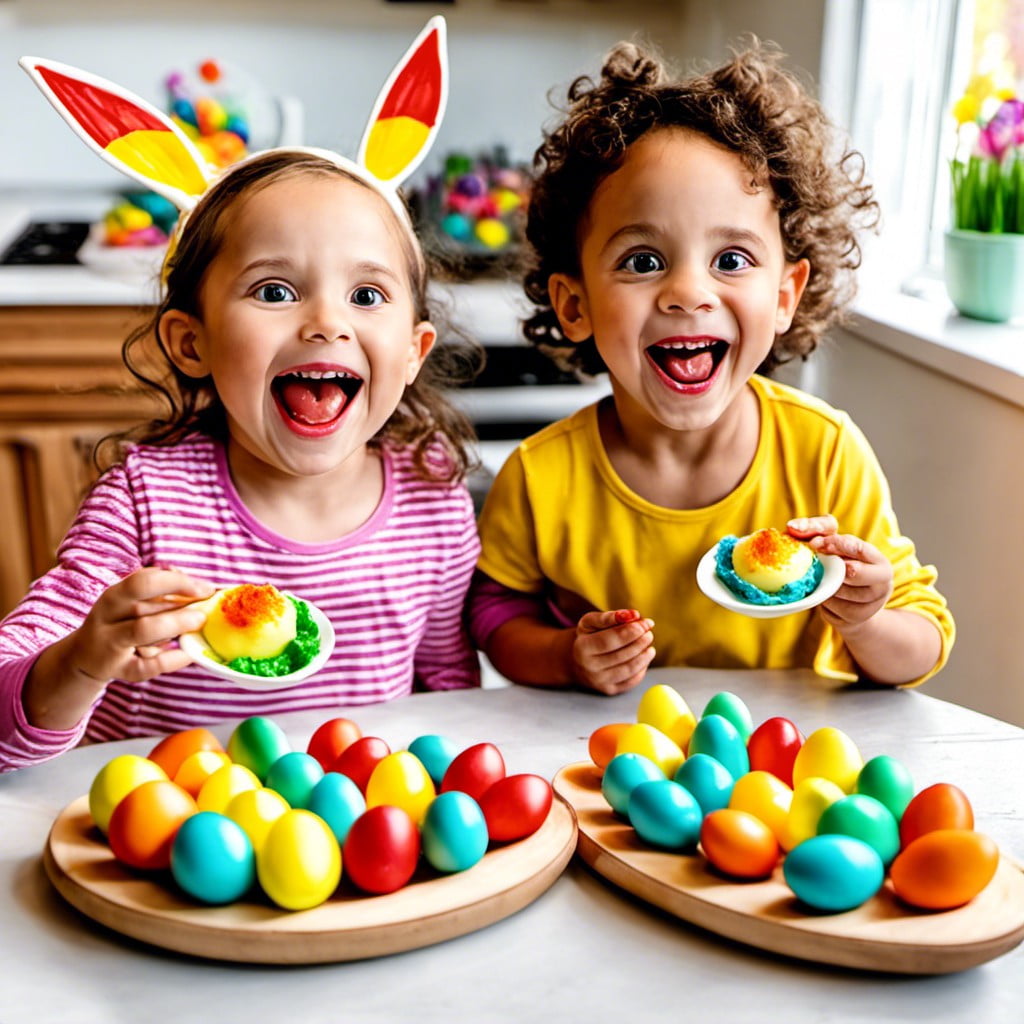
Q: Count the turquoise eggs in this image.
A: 10